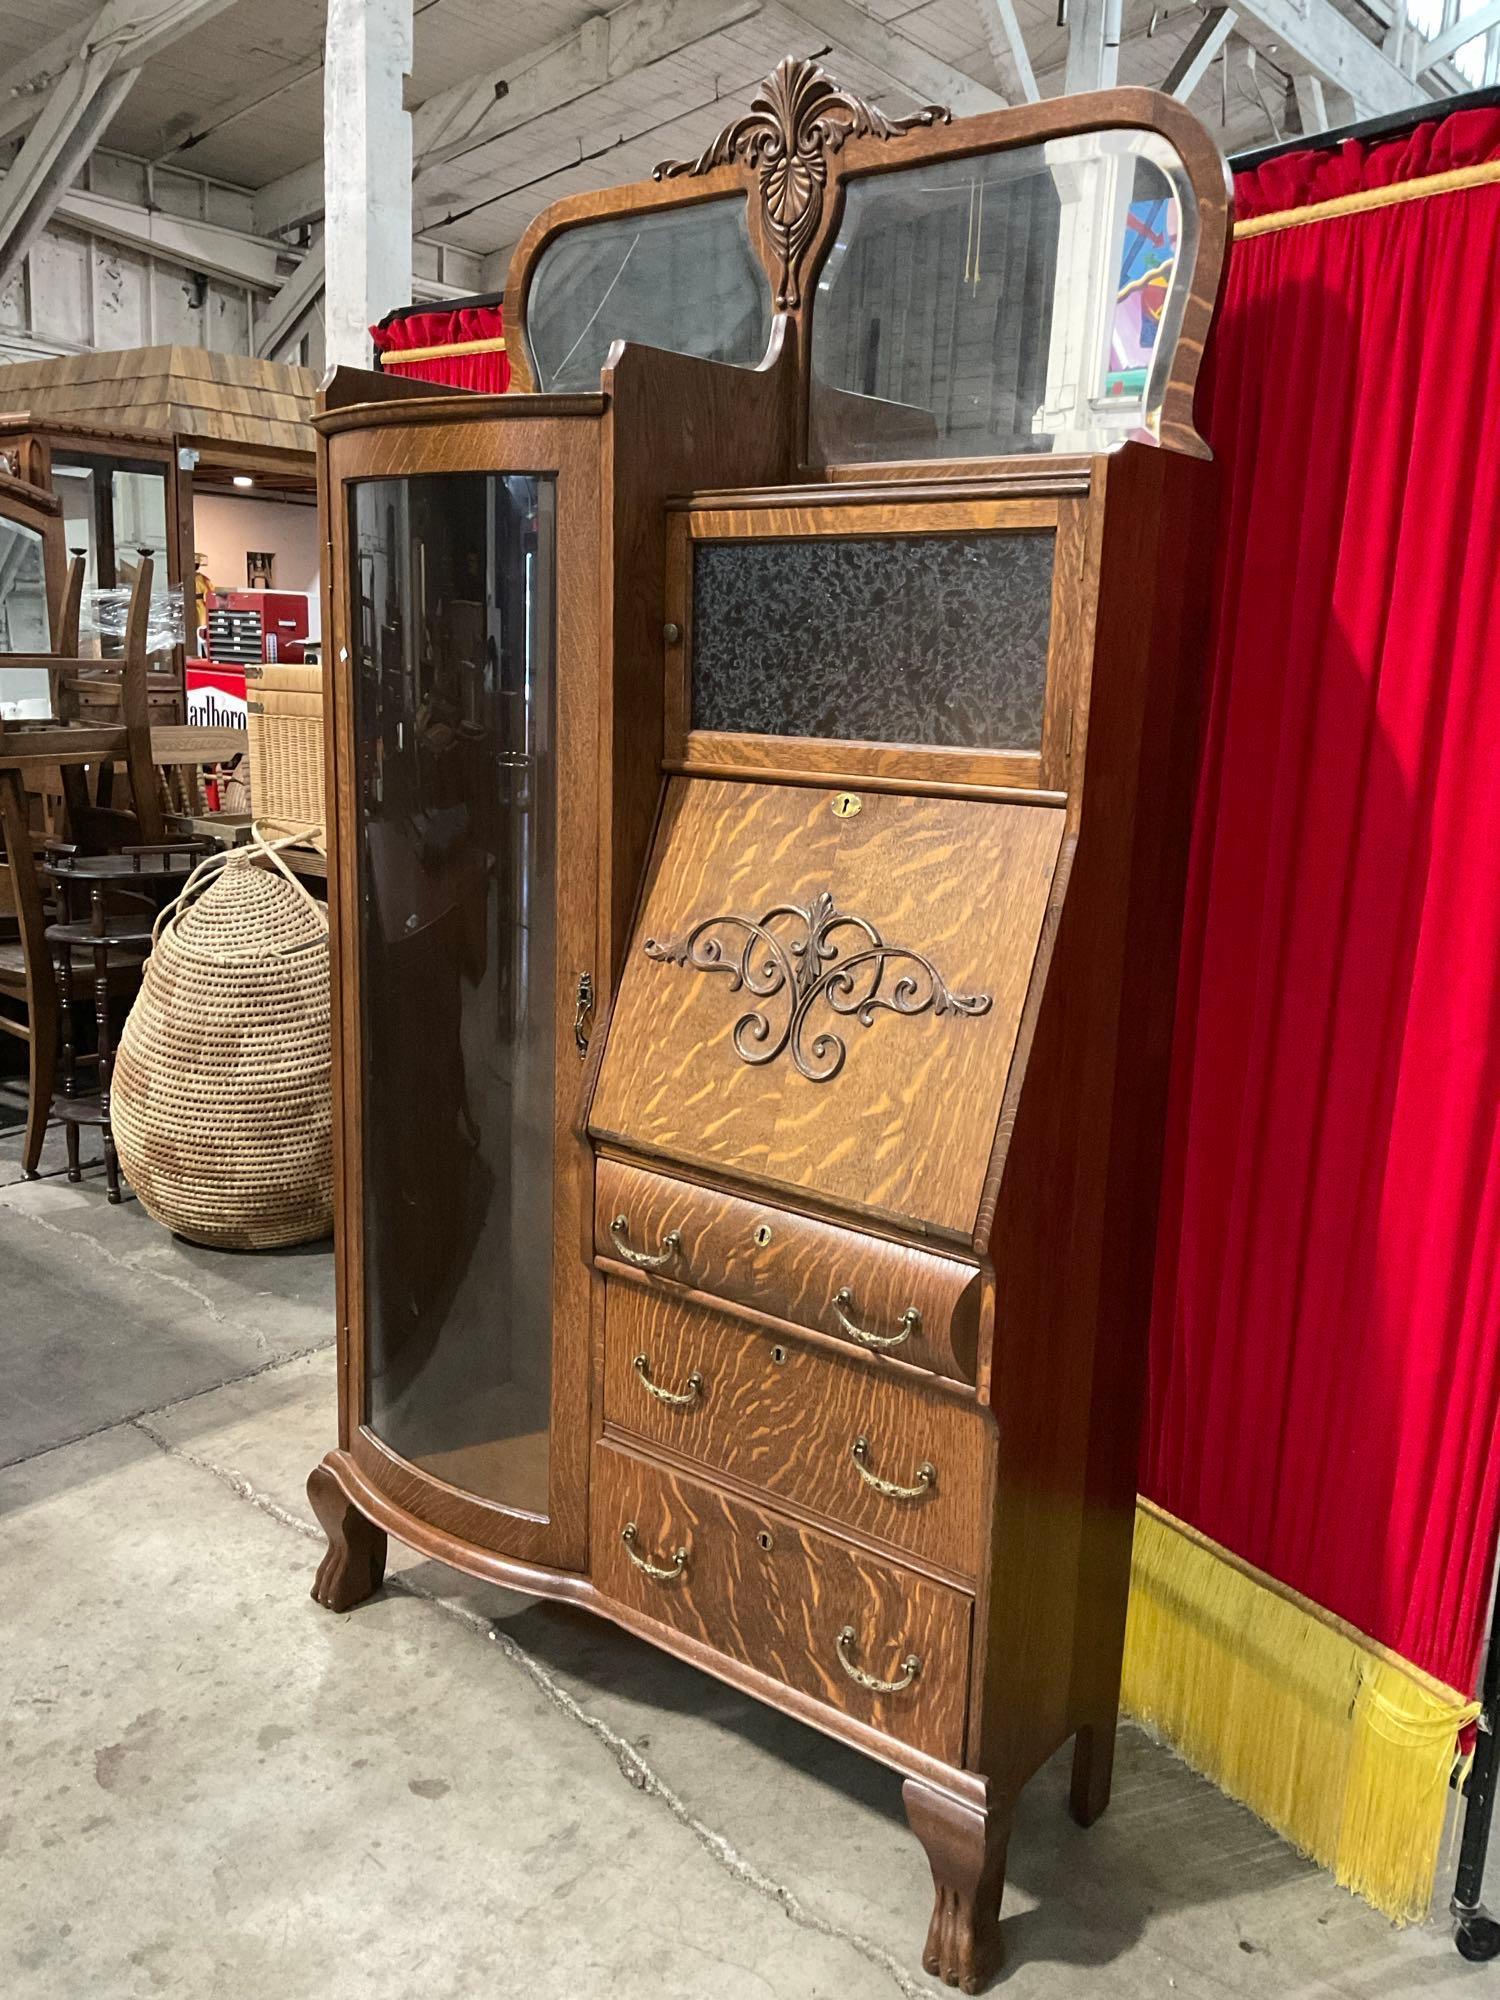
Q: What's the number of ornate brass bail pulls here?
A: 6